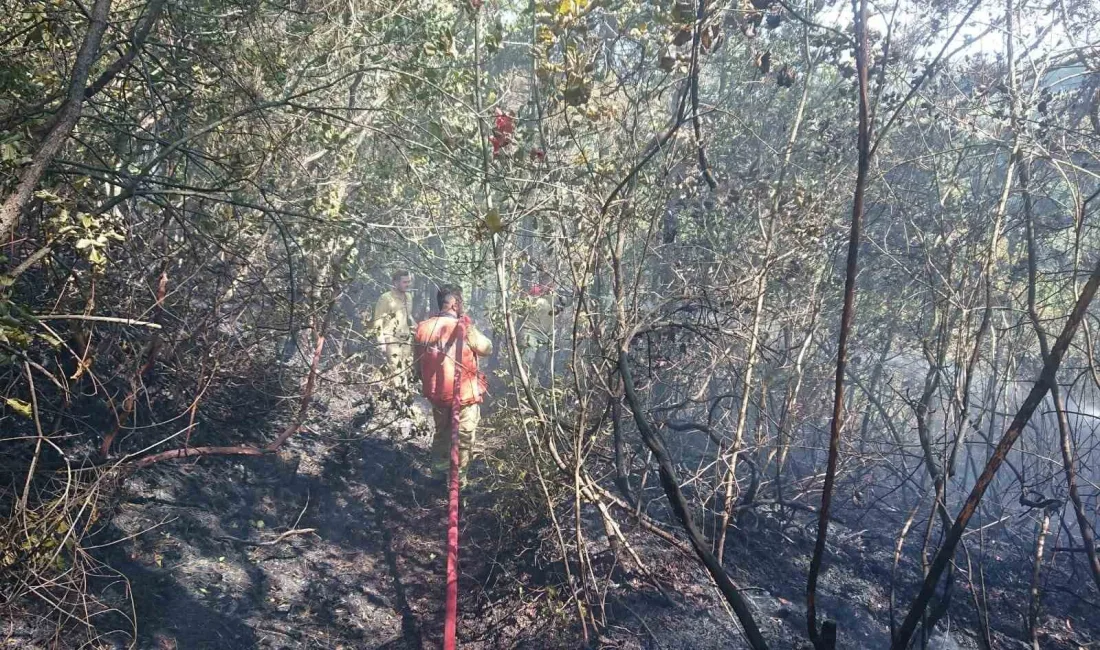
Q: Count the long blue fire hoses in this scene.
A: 0